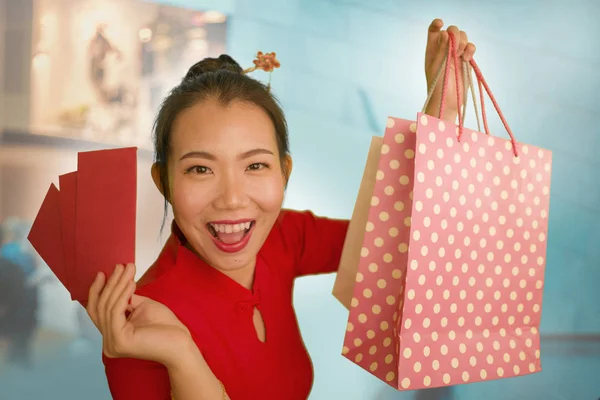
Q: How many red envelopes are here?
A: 3